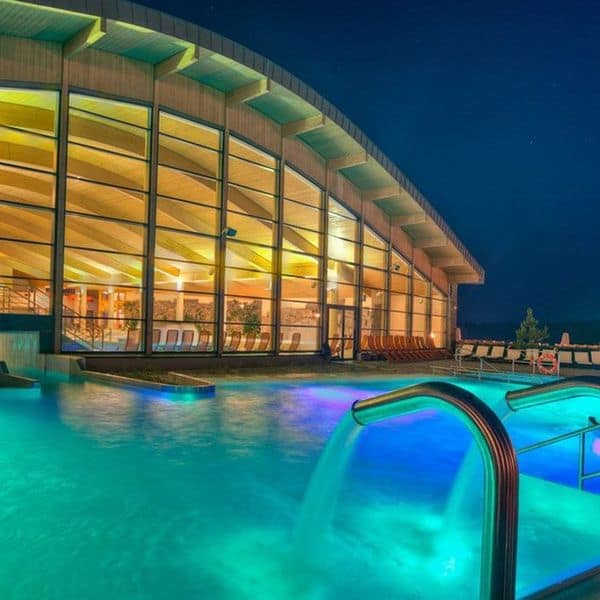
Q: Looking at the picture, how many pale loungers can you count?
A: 9